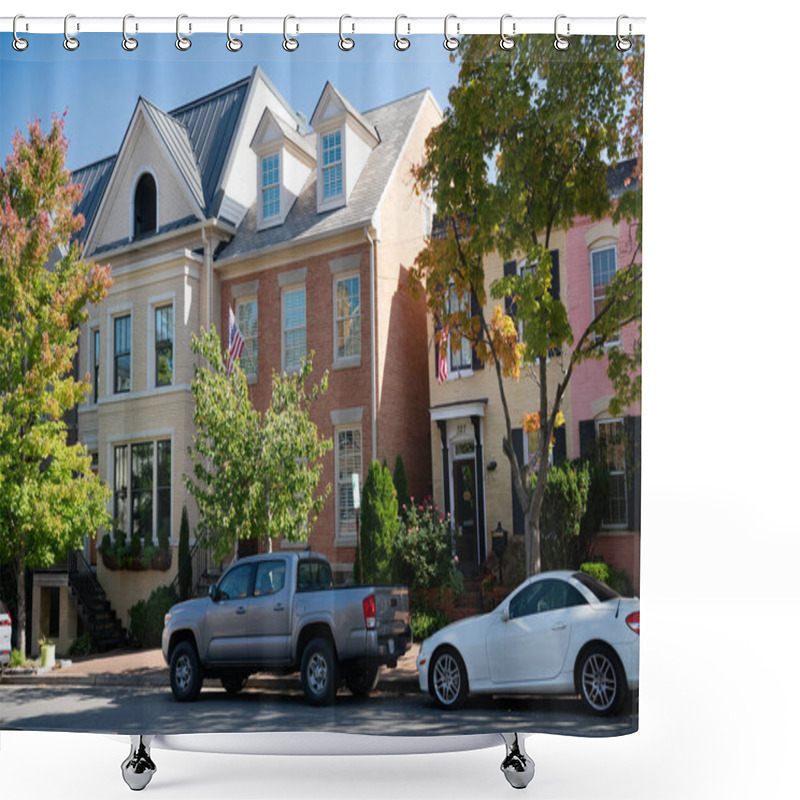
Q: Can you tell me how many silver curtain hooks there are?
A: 12